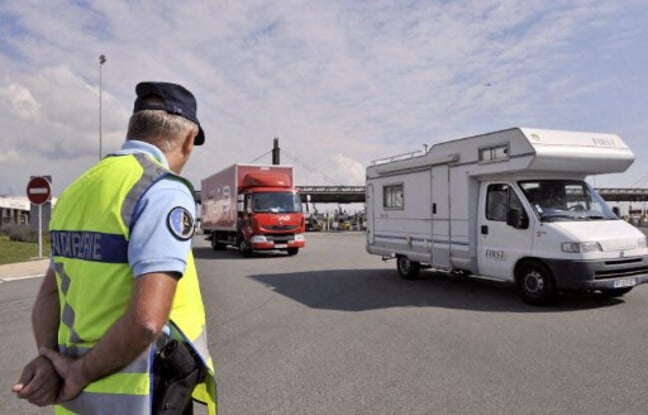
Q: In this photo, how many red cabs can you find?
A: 1